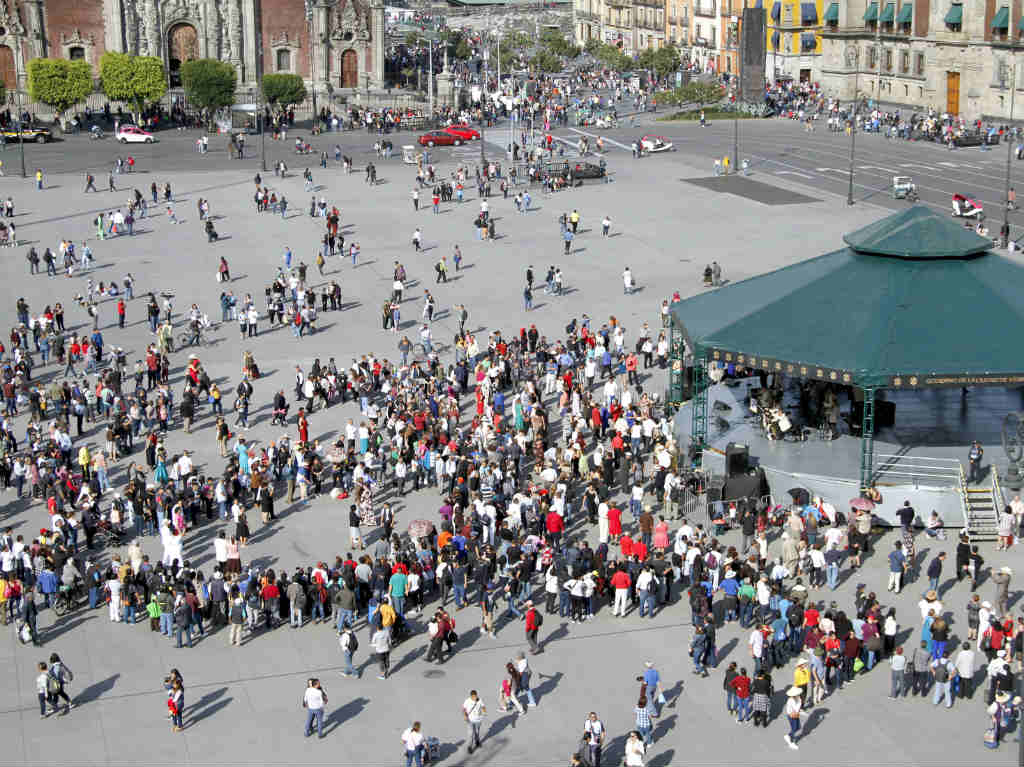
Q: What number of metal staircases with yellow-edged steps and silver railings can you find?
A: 1